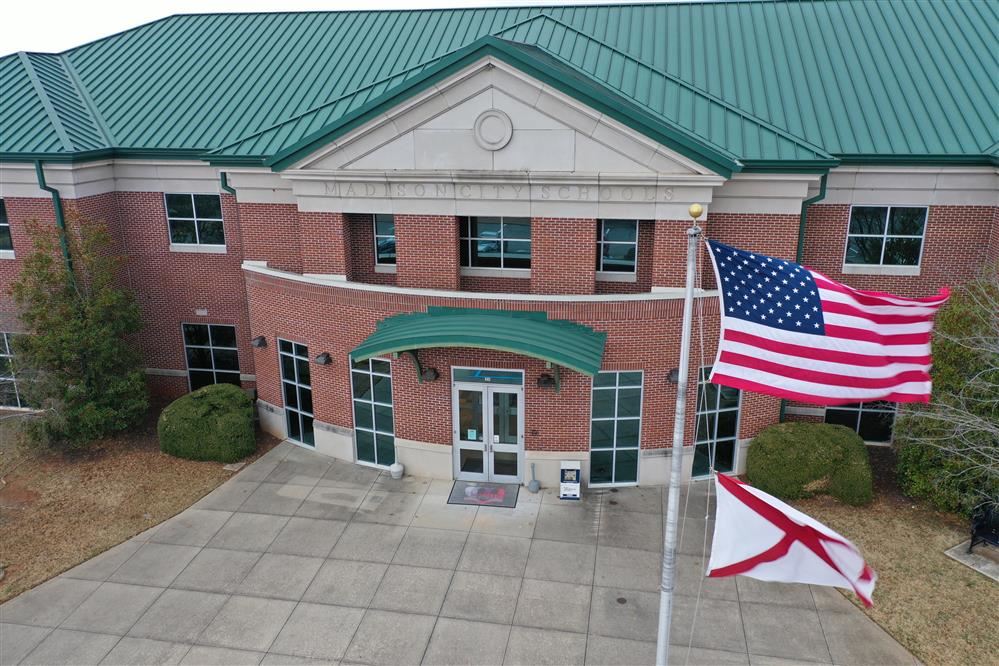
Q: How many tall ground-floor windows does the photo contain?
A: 4